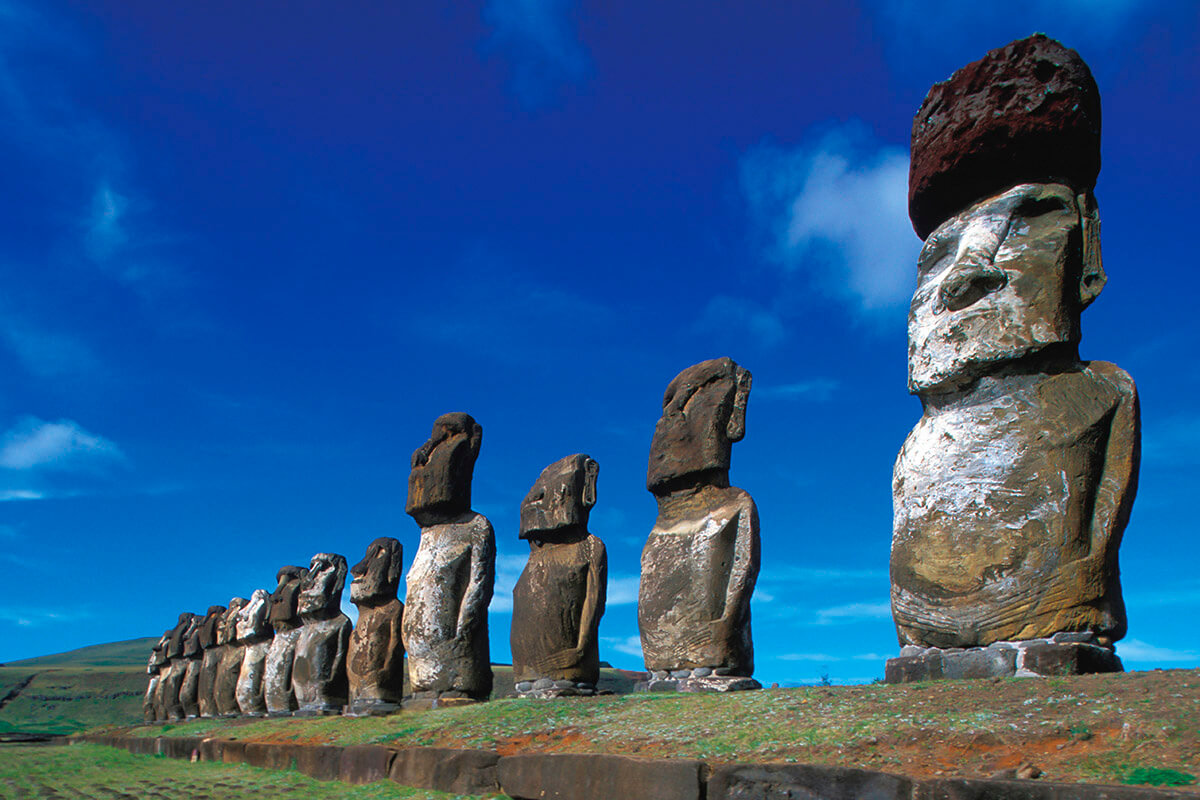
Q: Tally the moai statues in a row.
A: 14